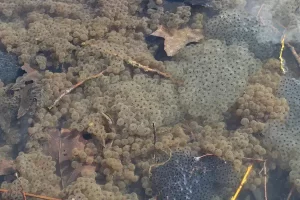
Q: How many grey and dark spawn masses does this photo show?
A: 5